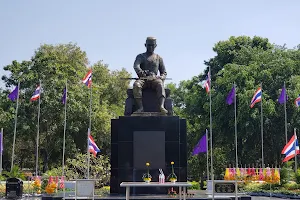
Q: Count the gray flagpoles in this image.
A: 12